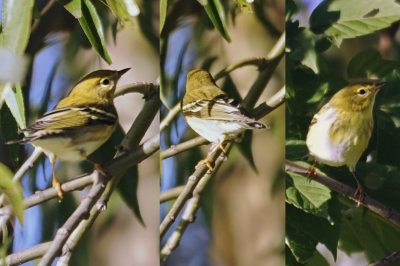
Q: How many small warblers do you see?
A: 3